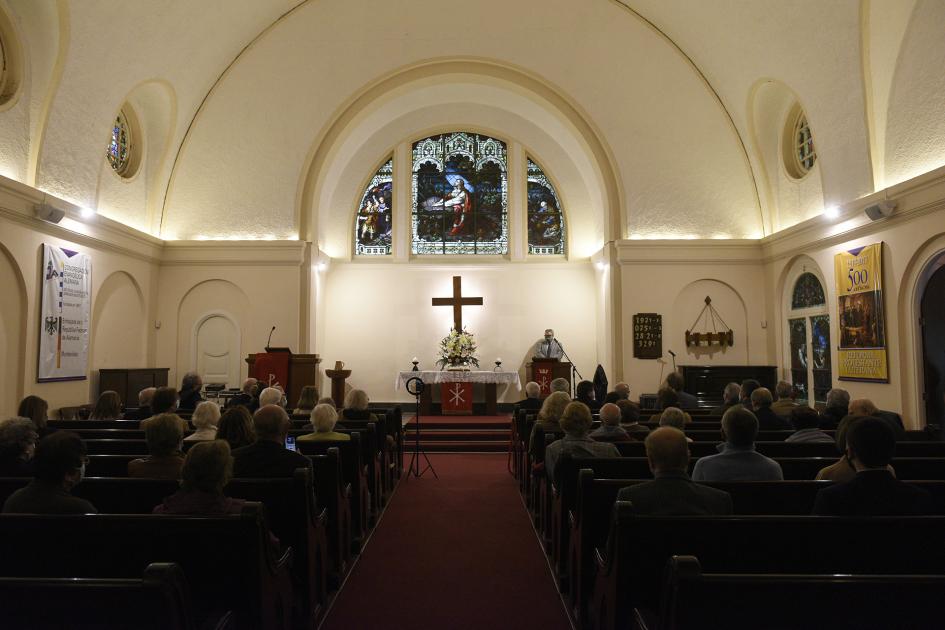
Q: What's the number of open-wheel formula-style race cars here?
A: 0